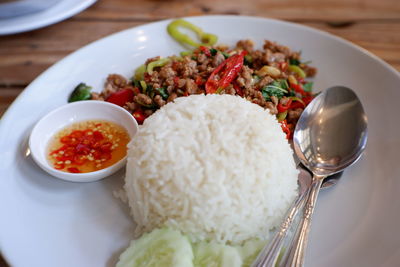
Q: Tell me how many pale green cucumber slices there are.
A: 3